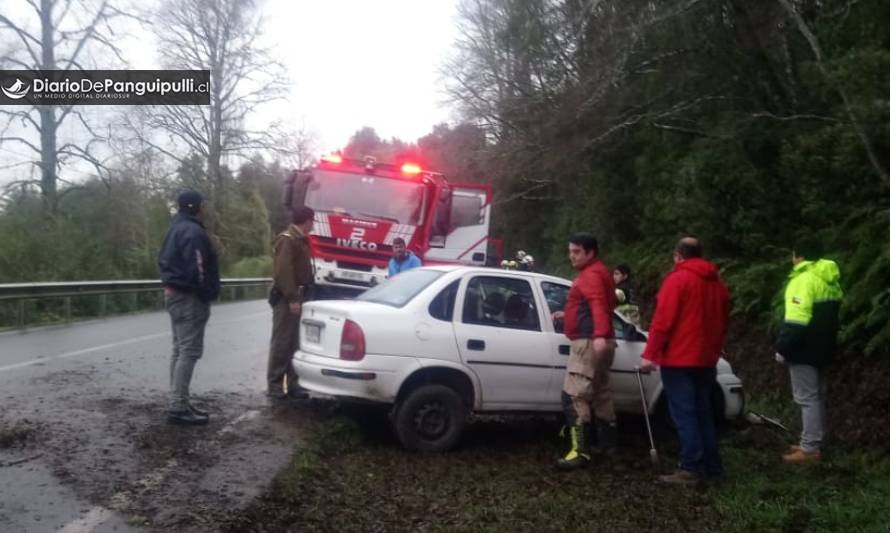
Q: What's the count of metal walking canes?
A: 1